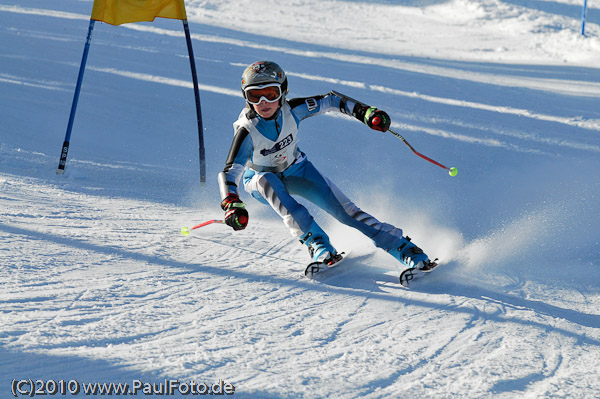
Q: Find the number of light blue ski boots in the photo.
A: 2